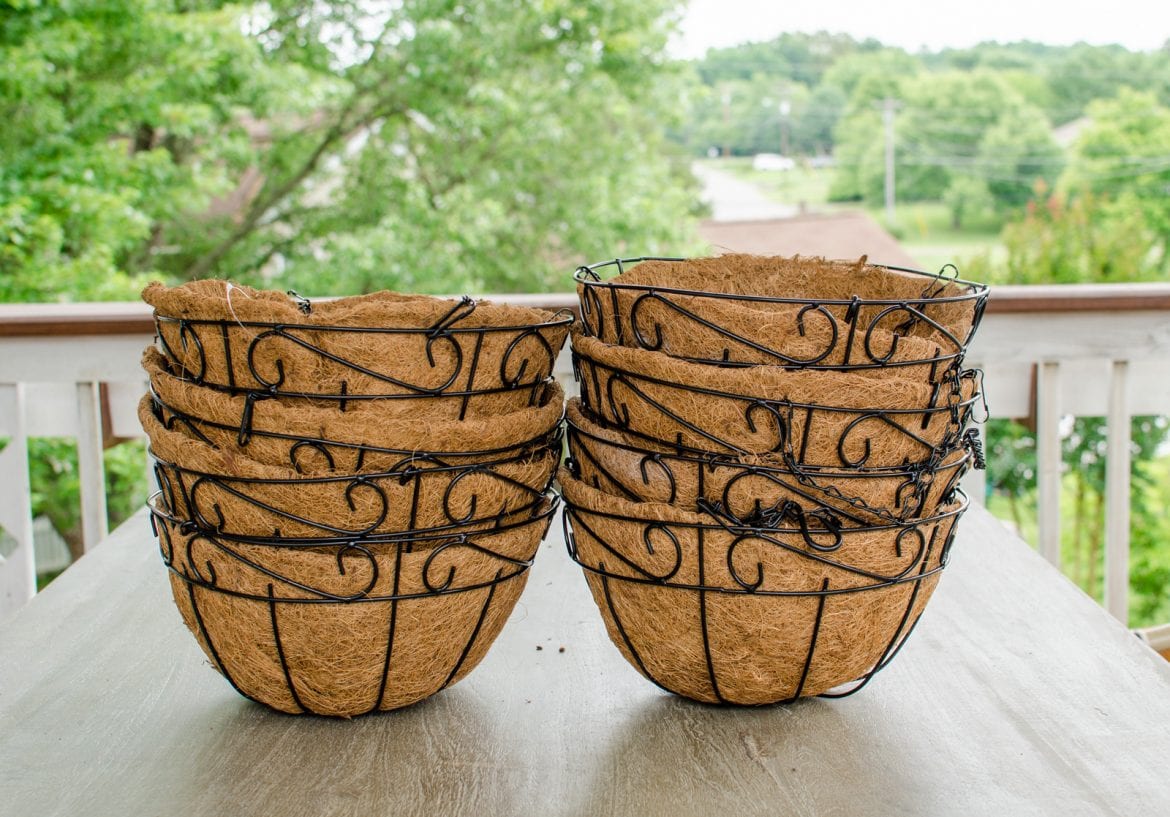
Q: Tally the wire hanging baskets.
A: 8